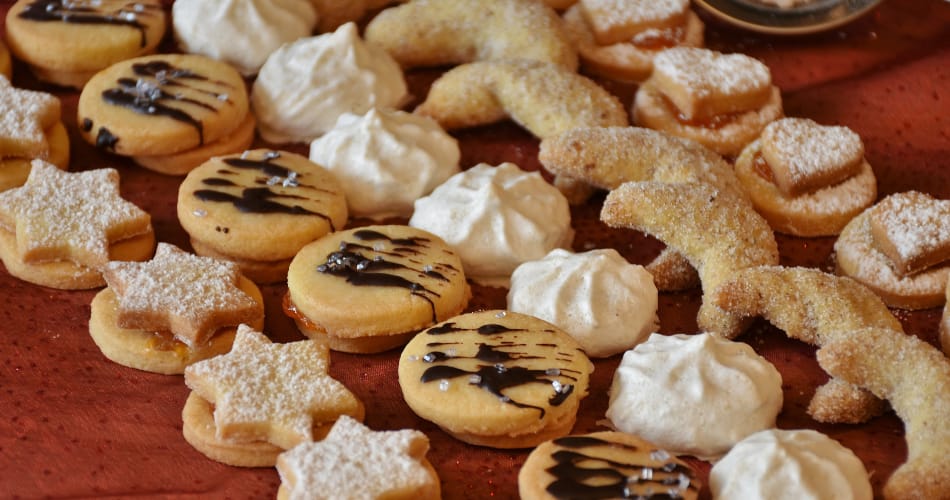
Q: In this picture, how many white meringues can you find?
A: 7